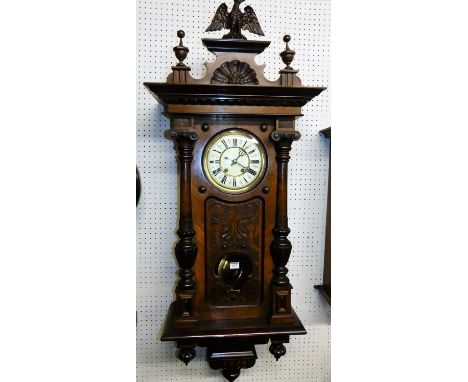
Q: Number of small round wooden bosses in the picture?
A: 4